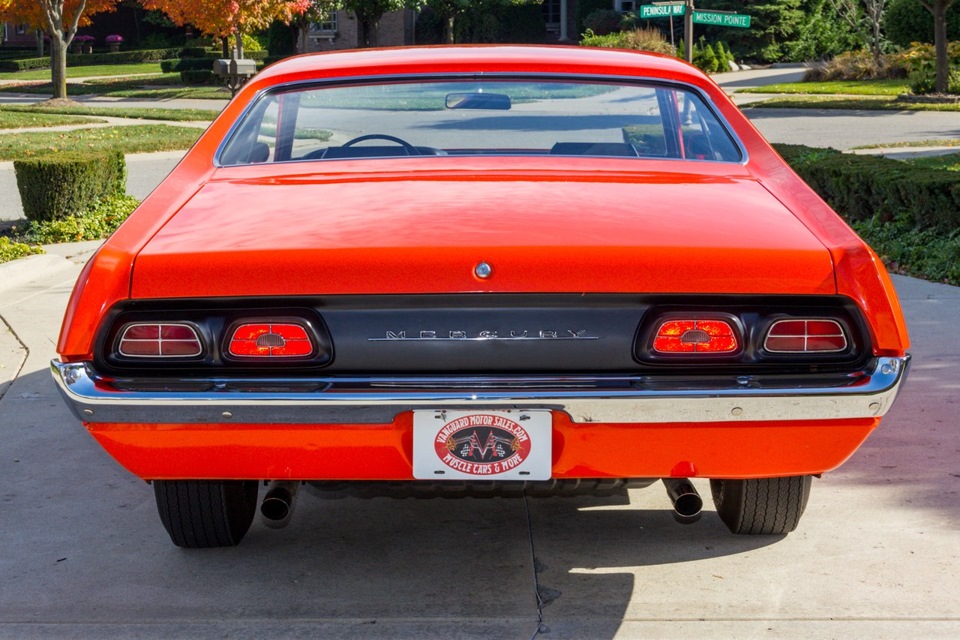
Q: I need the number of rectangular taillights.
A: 4